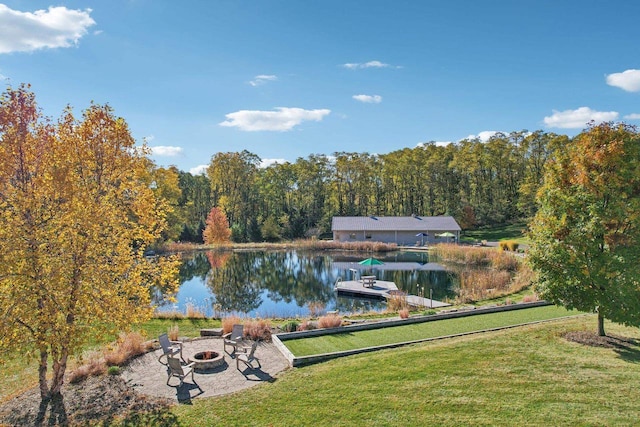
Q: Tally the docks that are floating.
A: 1